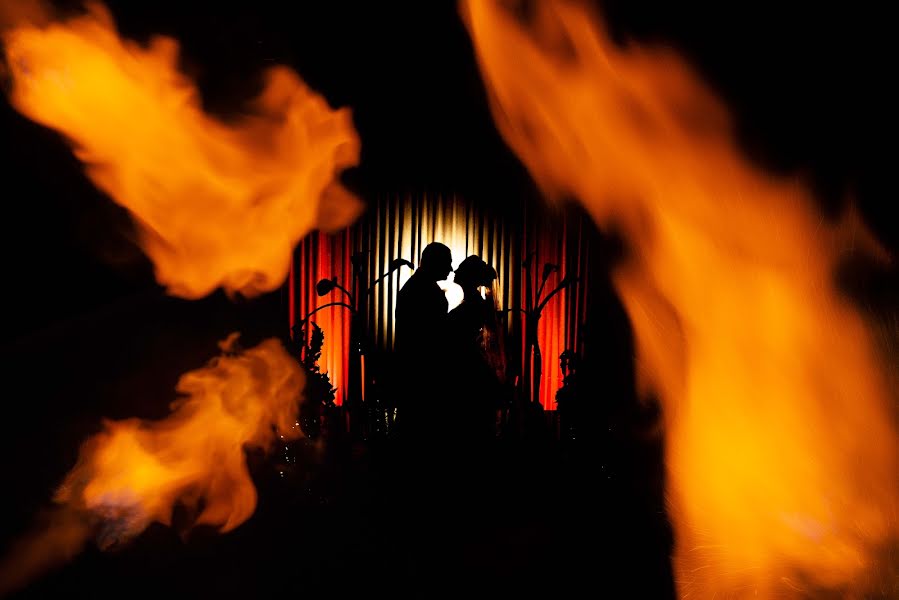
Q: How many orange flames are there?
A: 3